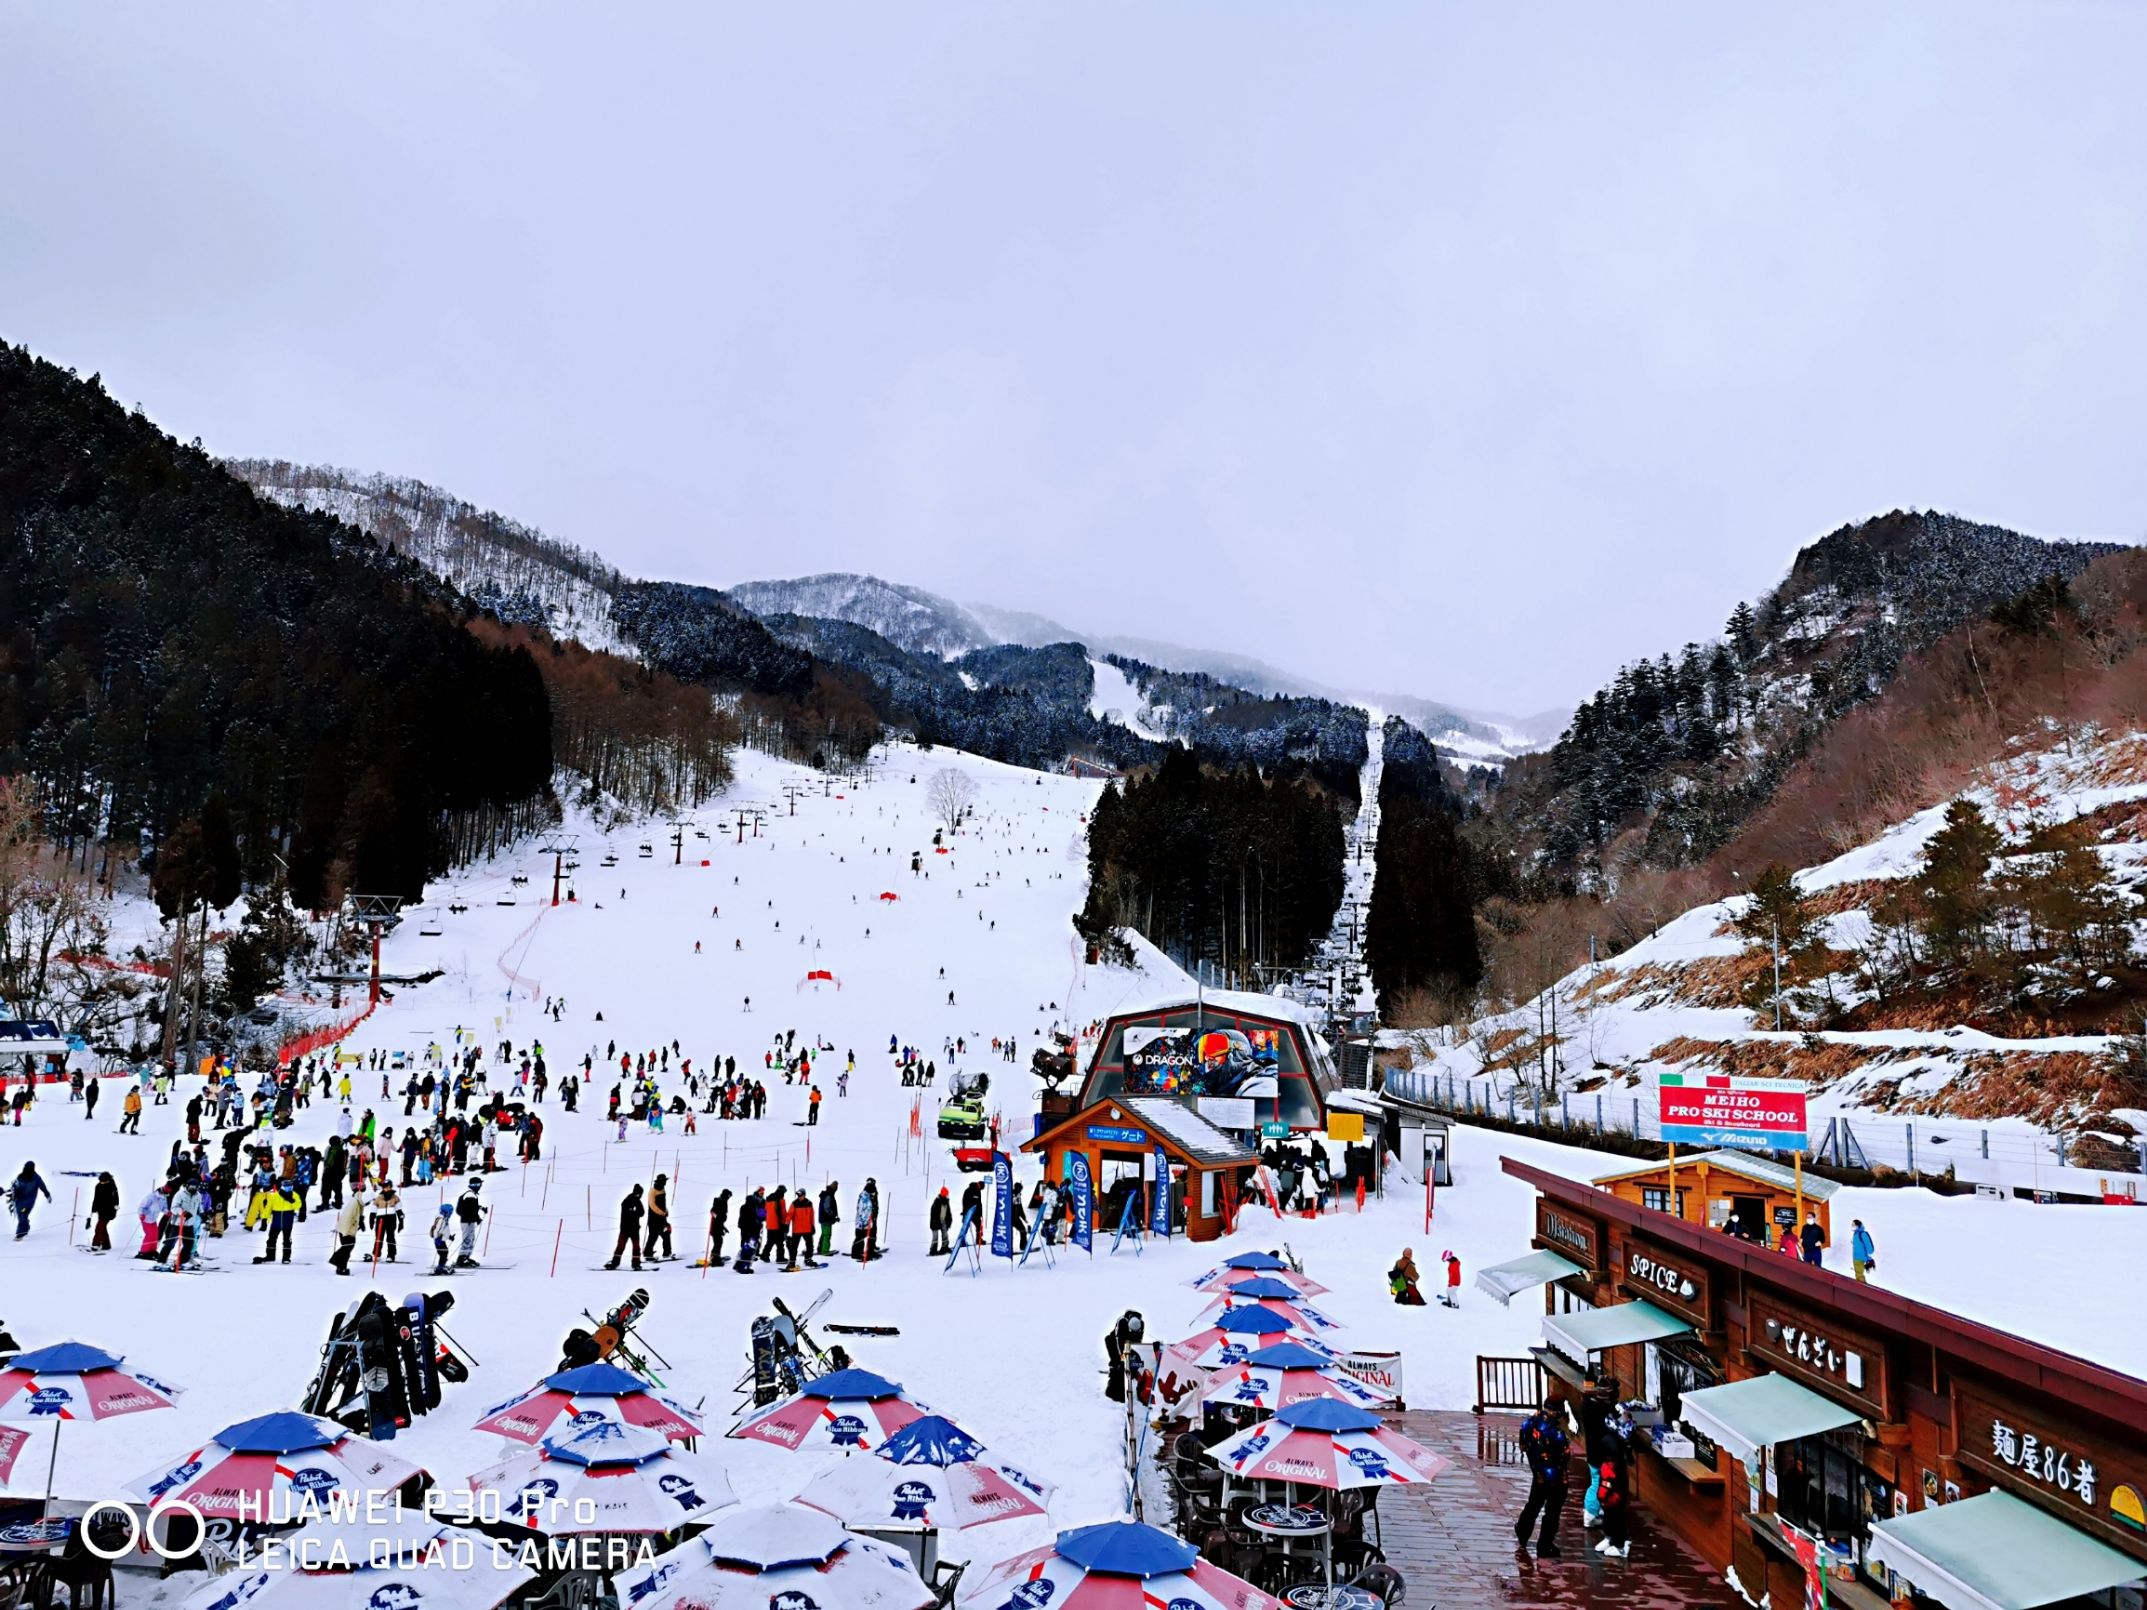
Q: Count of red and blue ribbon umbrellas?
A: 15